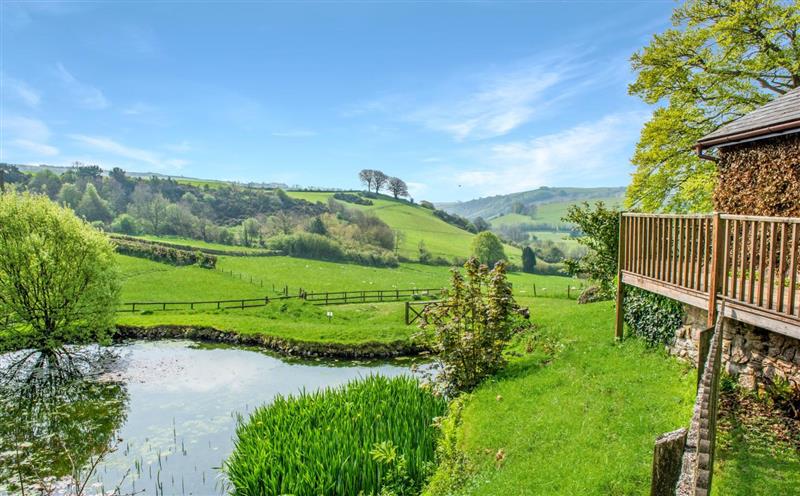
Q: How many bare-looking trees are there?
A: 3